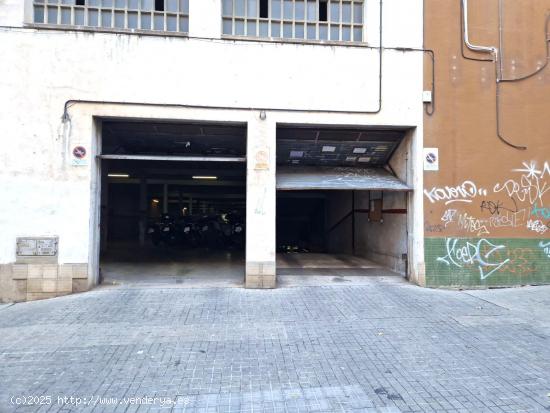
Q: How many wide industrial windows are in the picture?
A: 2